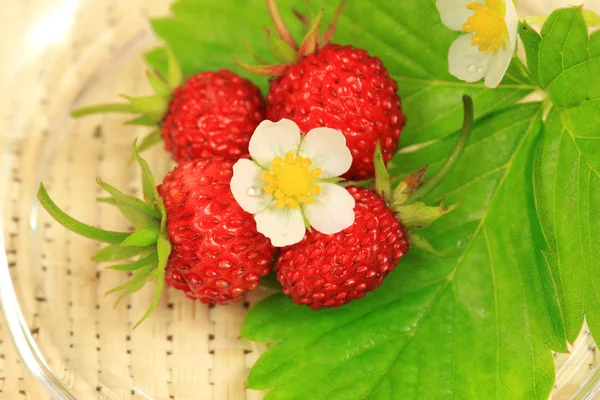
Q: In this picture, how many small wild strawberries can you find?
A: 4